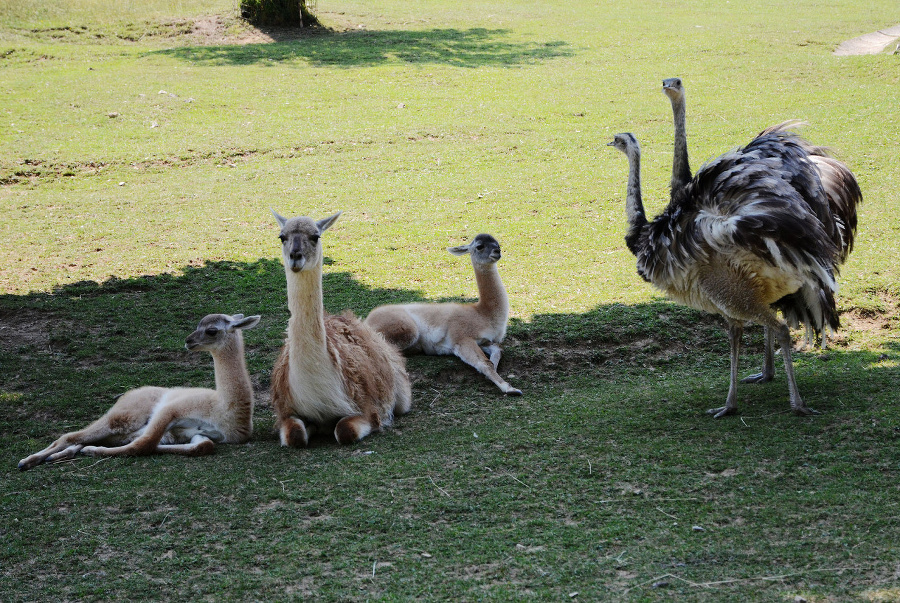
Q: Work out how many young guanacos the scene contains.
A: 2